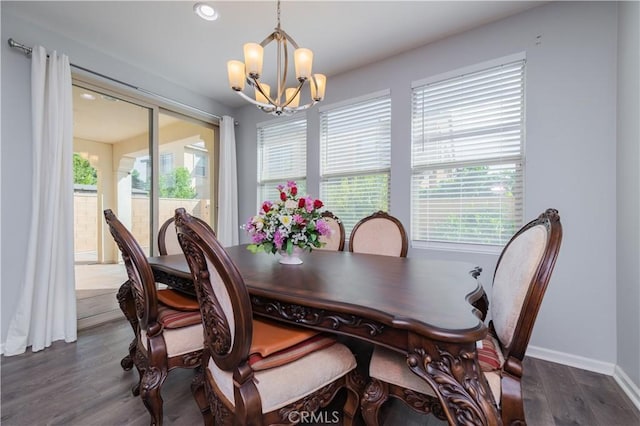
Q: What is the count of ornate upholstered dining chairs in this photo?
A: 6